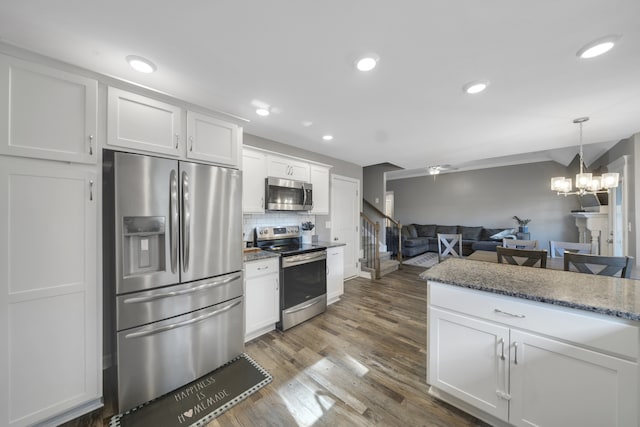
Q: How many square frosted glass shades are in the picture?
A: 5